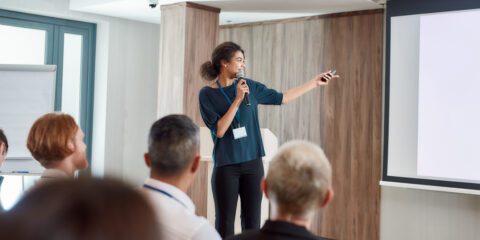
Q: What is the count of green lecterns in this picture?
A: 0